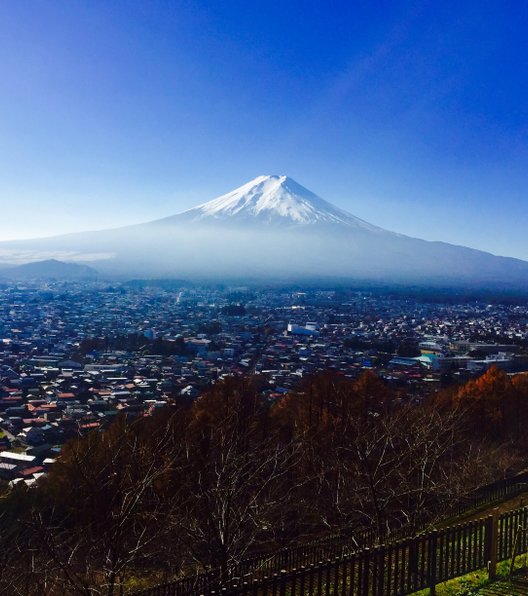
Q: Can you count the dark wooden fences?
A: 2